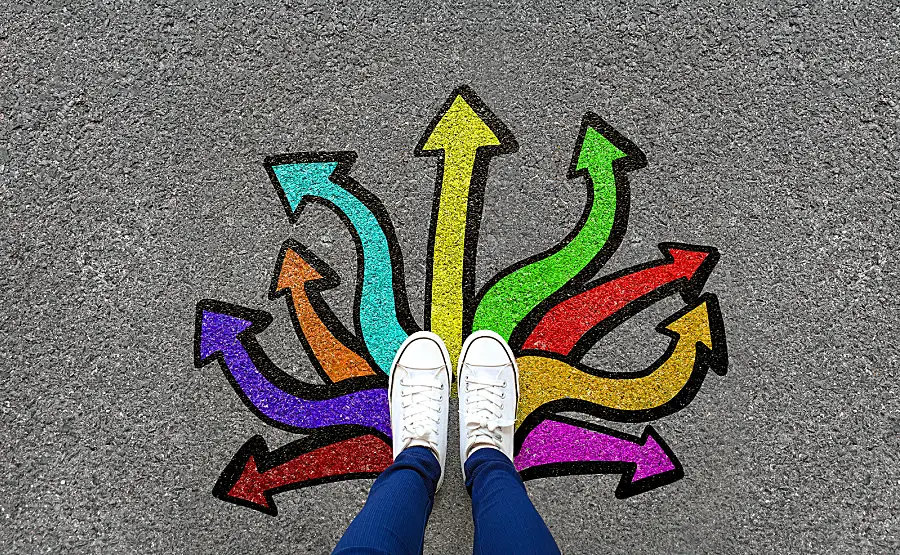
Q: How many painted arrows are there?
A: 9